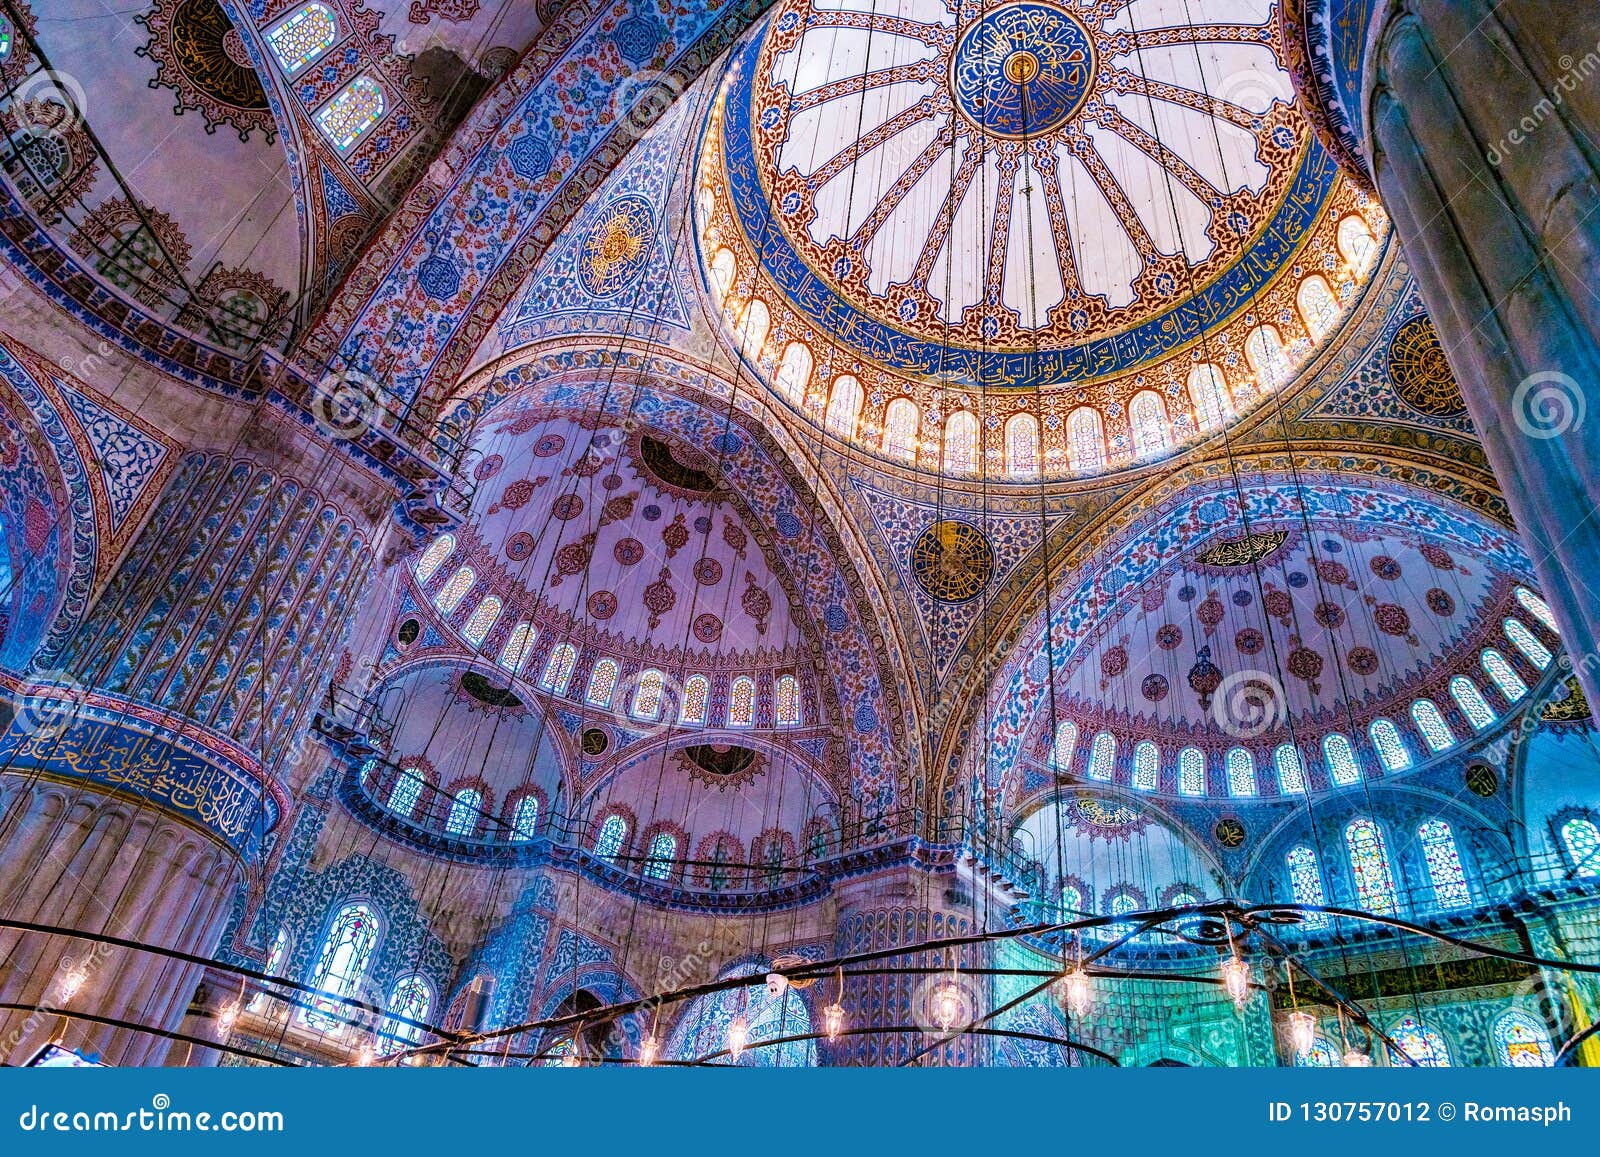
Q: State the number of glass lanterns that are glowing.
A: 12